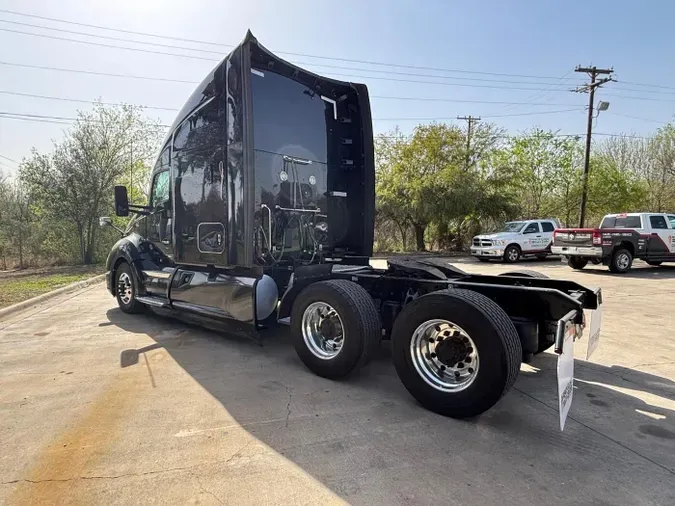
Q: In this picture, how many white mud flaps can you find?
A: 2